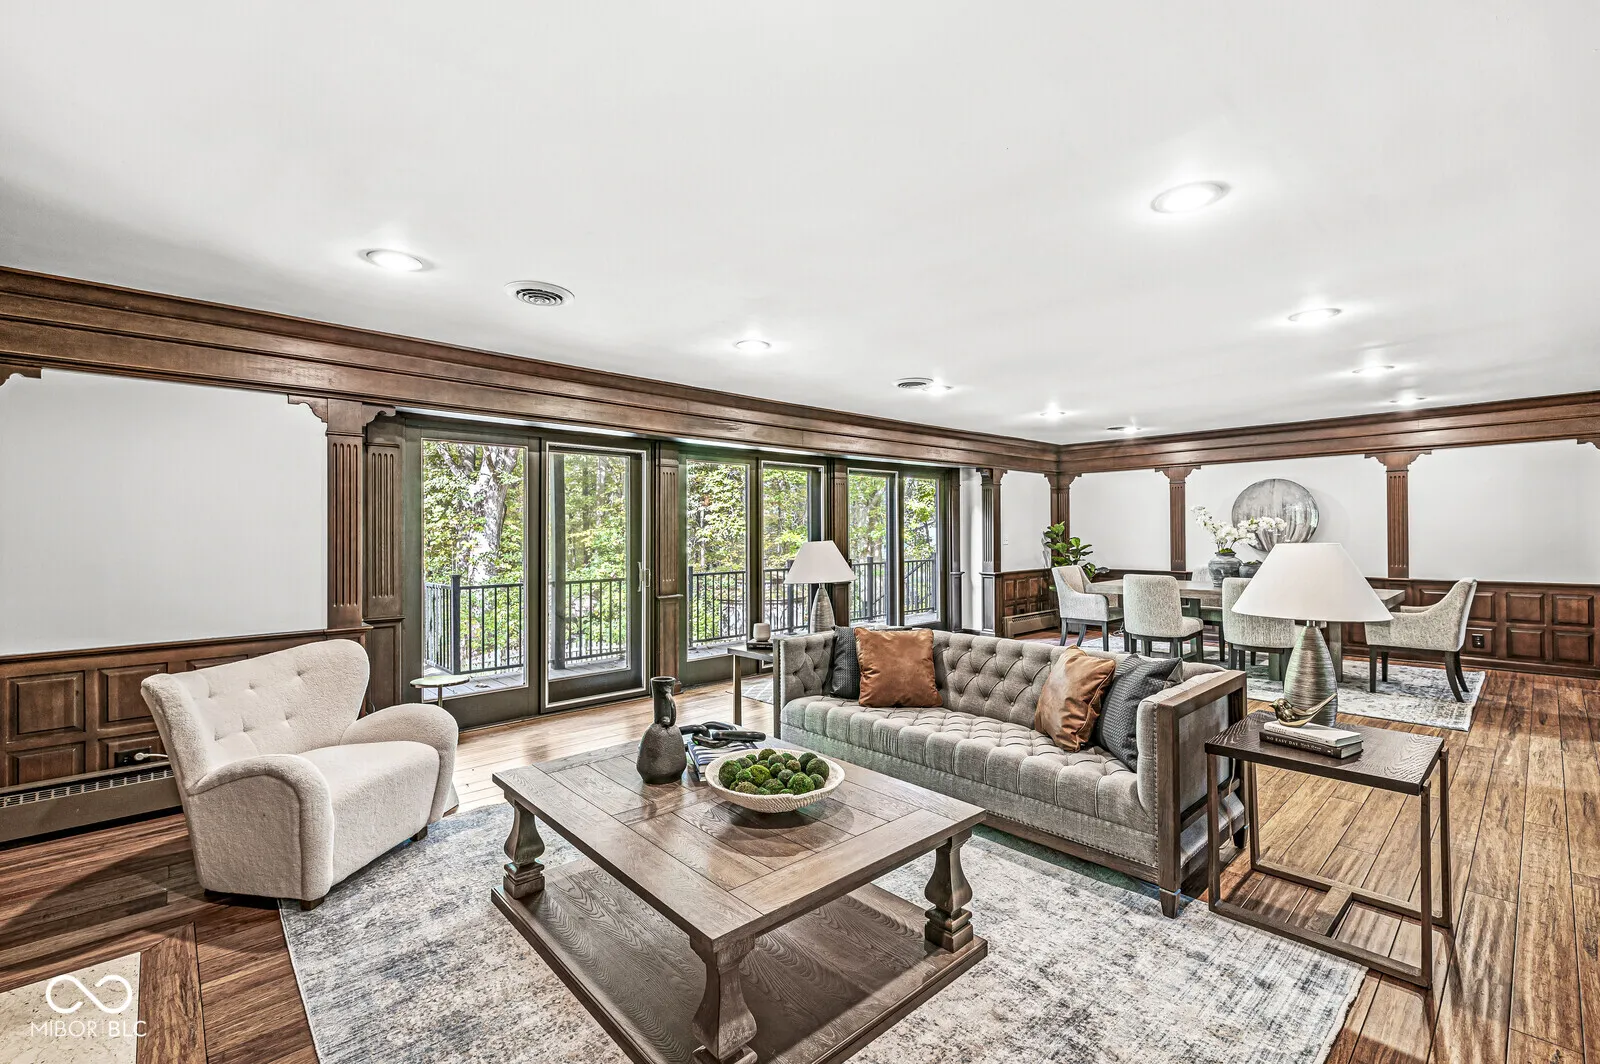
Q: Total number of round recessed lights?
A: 9